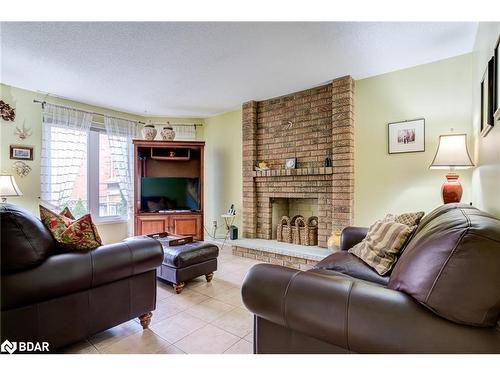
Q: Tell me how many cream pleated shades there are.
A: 2